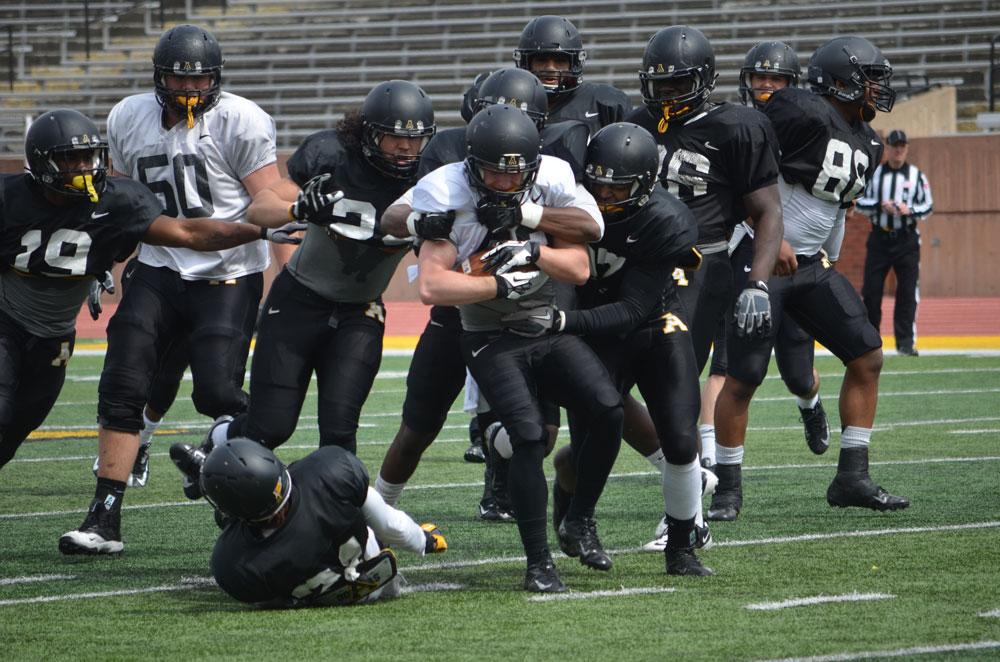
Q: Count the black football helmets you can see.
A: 12